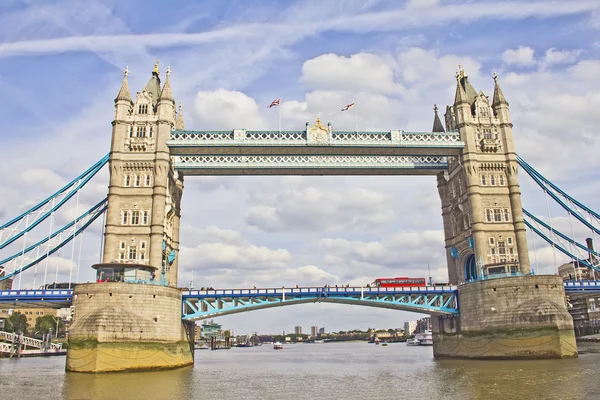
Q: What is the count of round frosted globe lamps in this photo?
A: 0